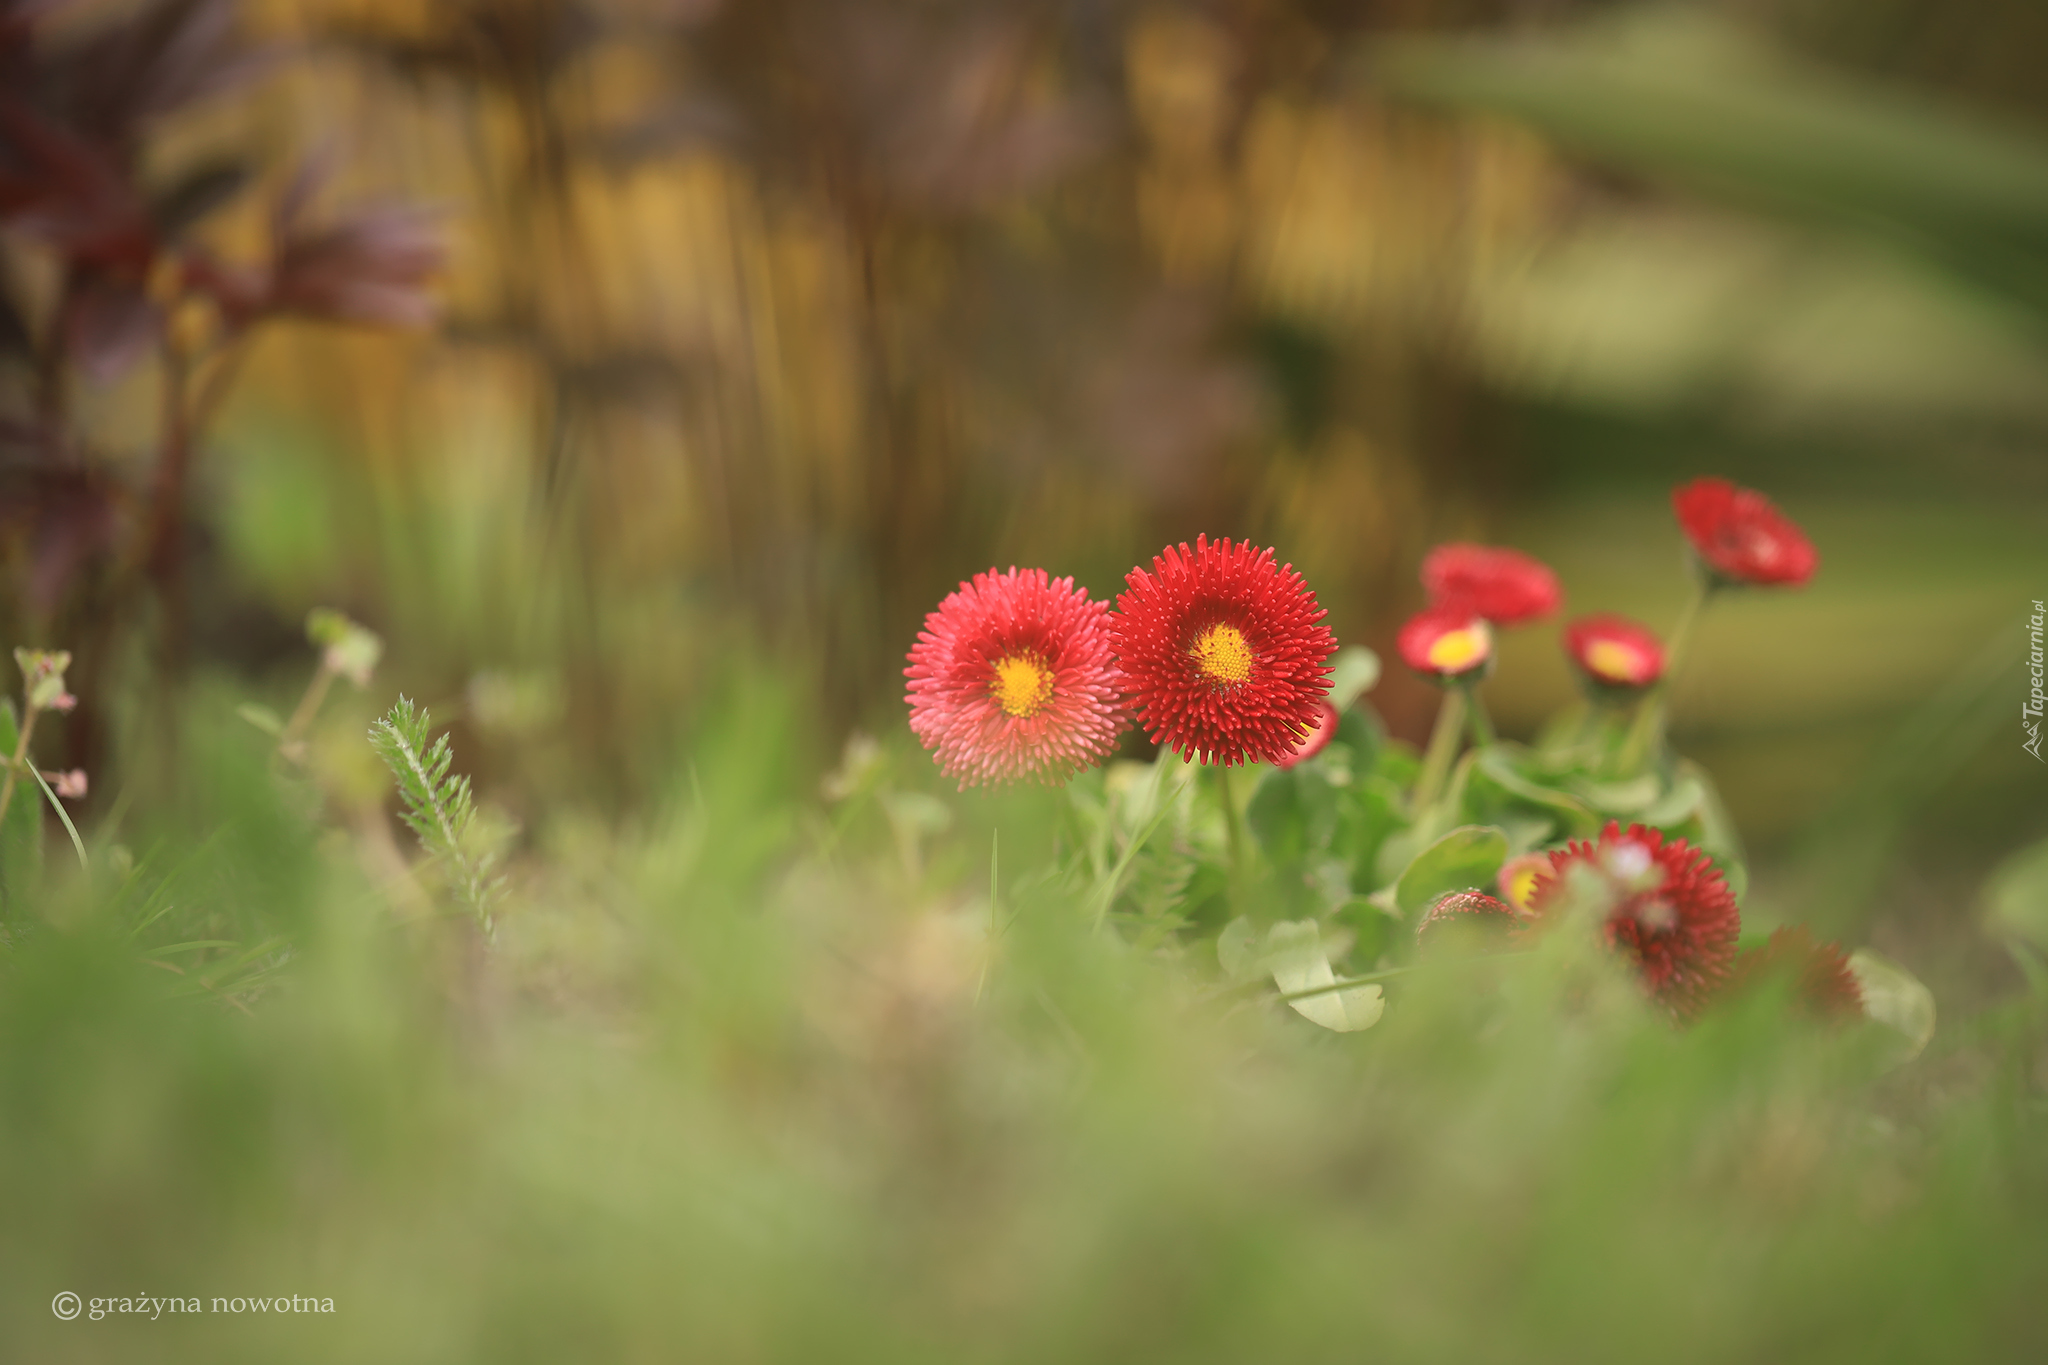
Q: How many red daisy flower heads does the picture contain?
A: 11